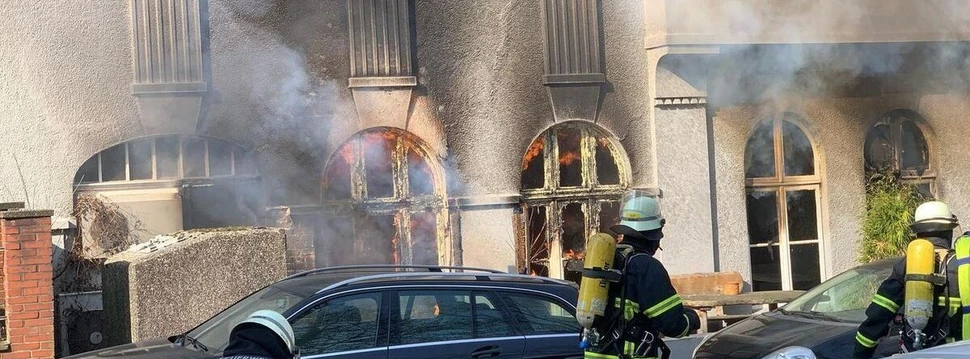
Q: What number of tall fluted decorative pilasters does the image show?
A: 3